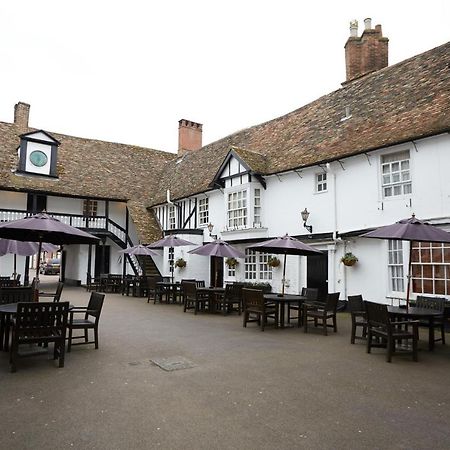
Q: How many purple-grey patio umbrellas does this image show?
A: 7